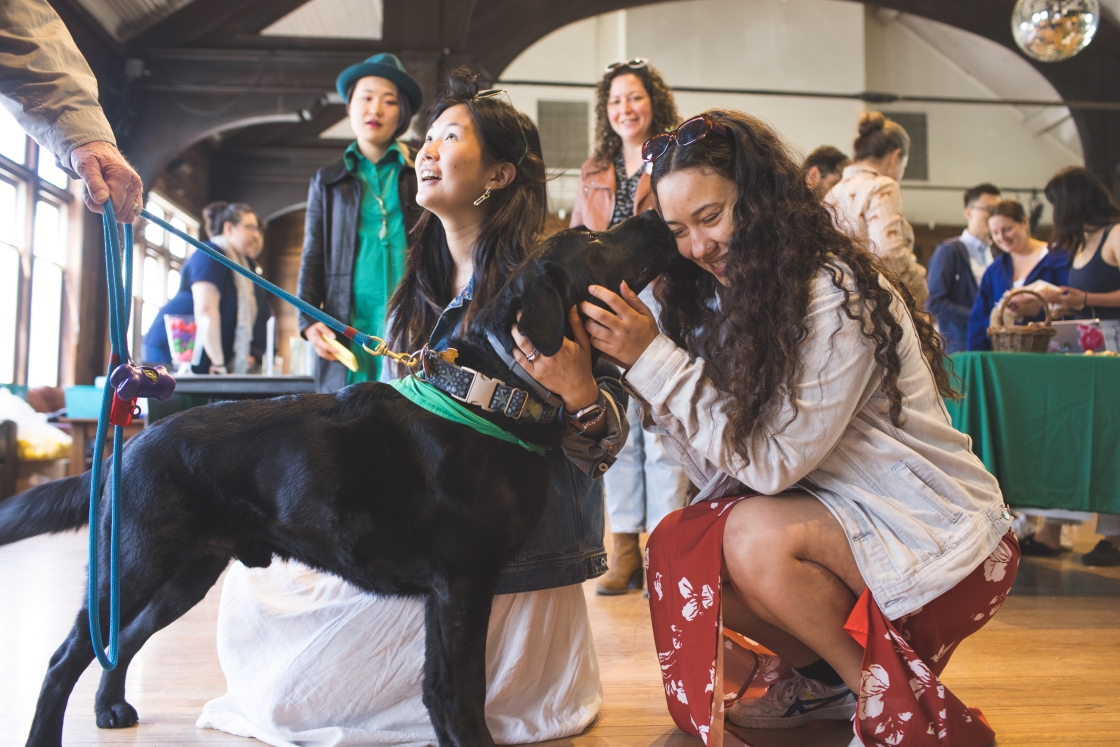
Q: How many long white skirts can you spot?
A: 1